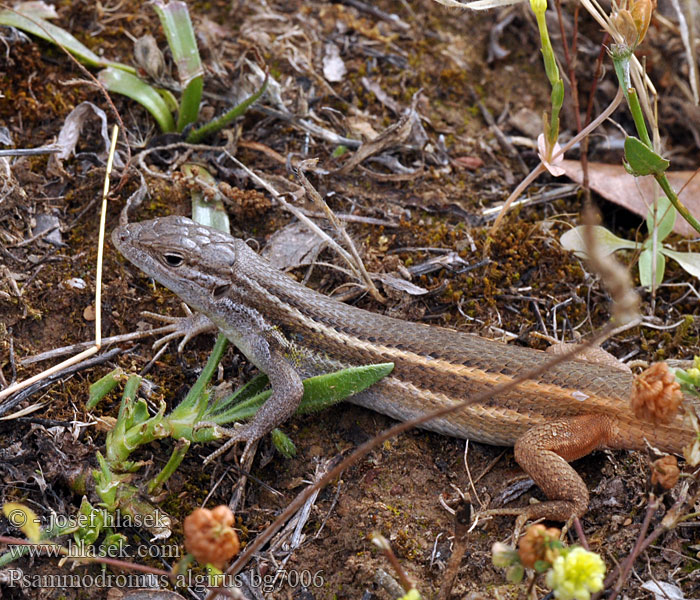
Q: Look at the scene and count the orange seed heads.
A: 4